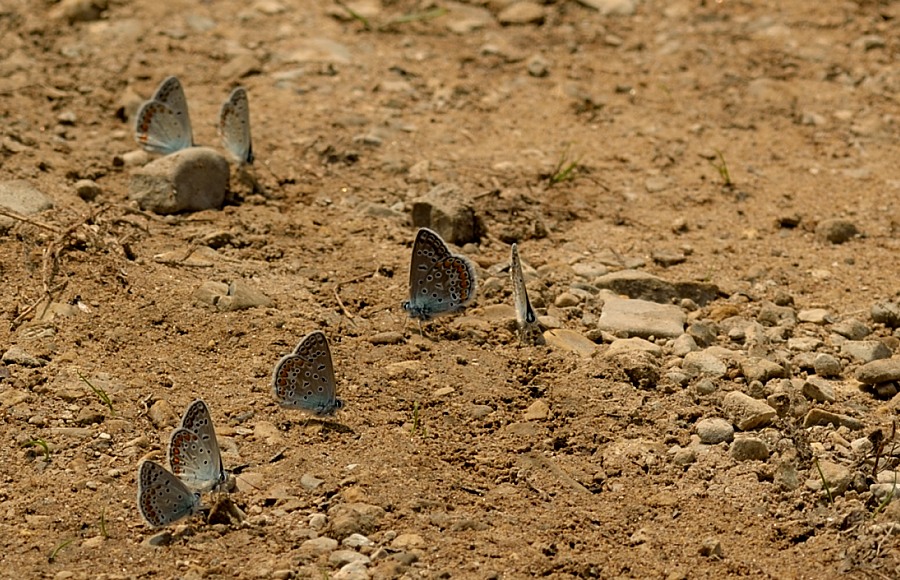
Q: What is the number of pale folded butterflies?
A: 7